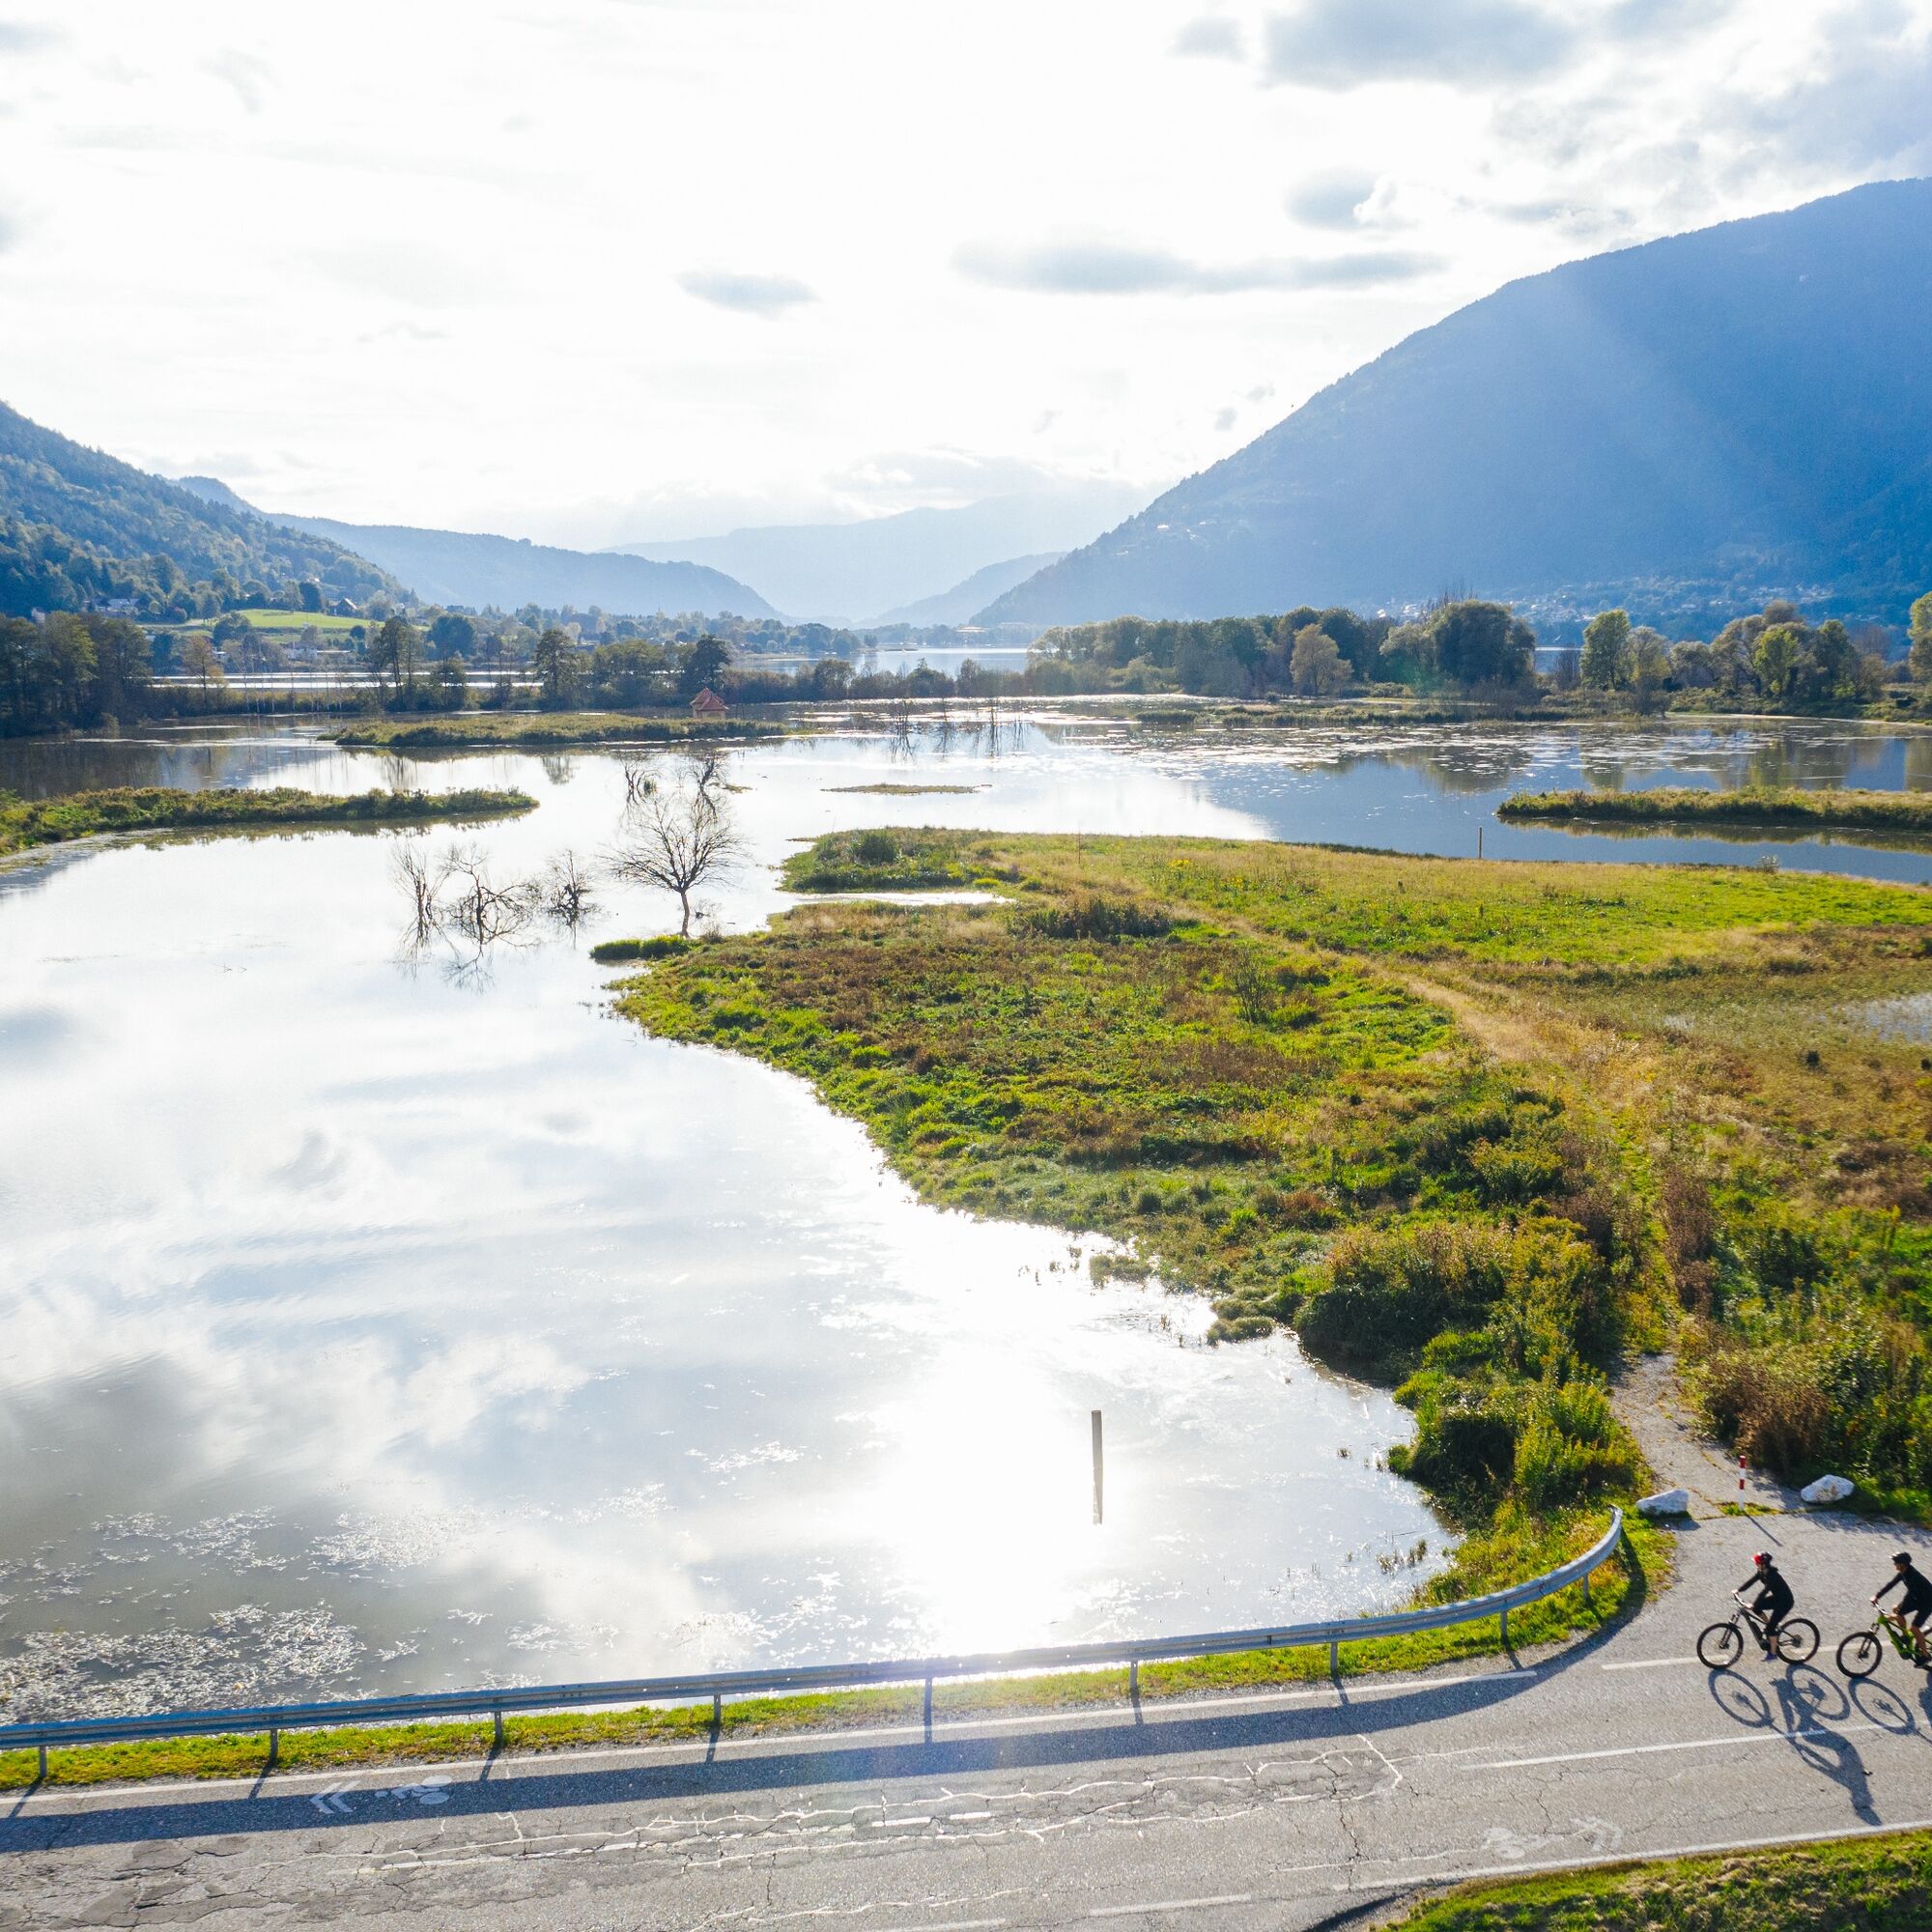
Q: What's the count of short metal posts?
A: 9